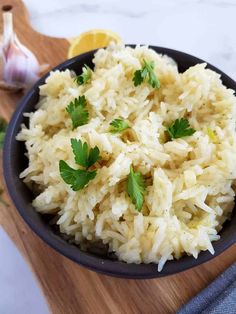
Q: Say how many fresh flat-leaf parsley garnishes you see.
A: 7